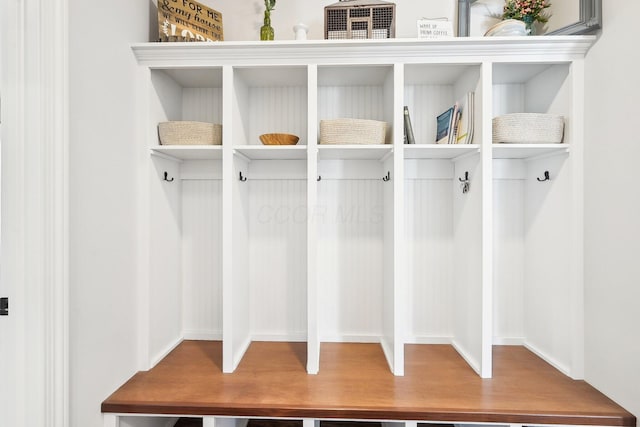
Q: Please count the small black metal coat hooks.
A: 6